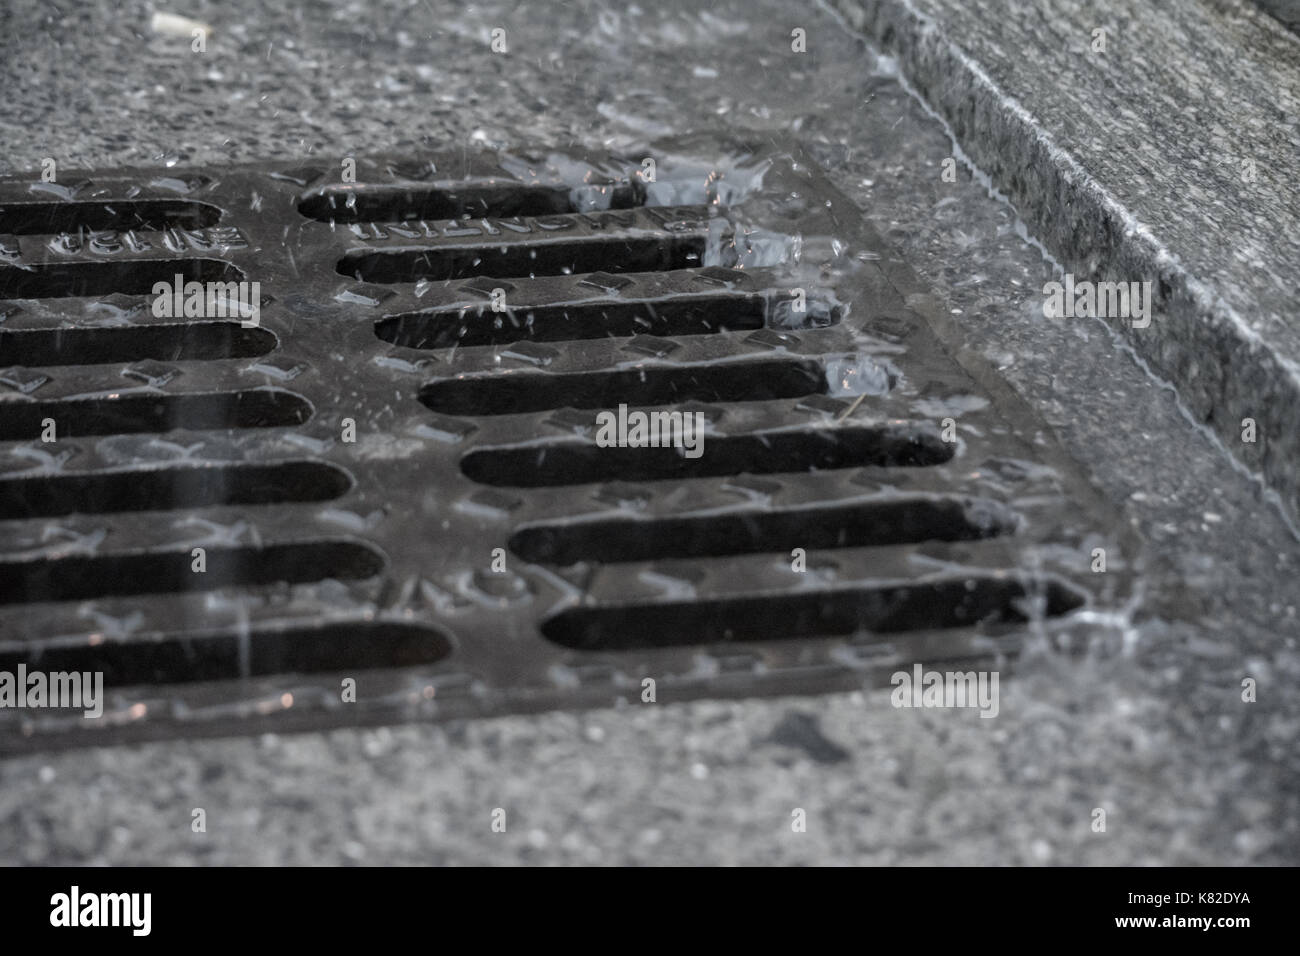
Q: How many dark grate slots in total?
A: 14